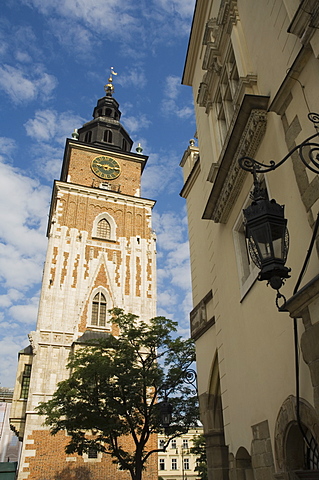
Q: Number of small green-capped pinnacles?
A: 2